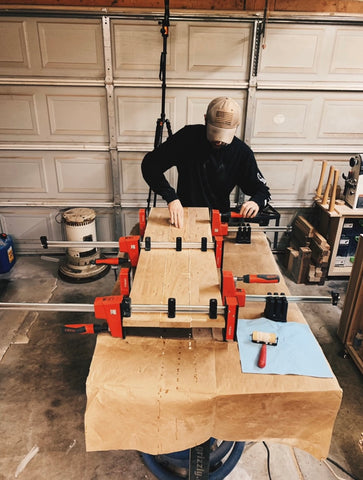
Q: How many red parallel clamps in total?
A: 4